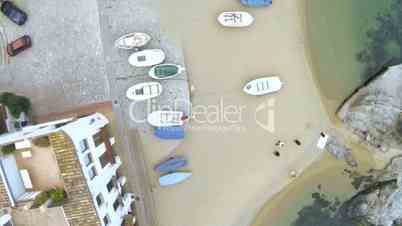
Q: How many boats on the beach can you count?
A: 11